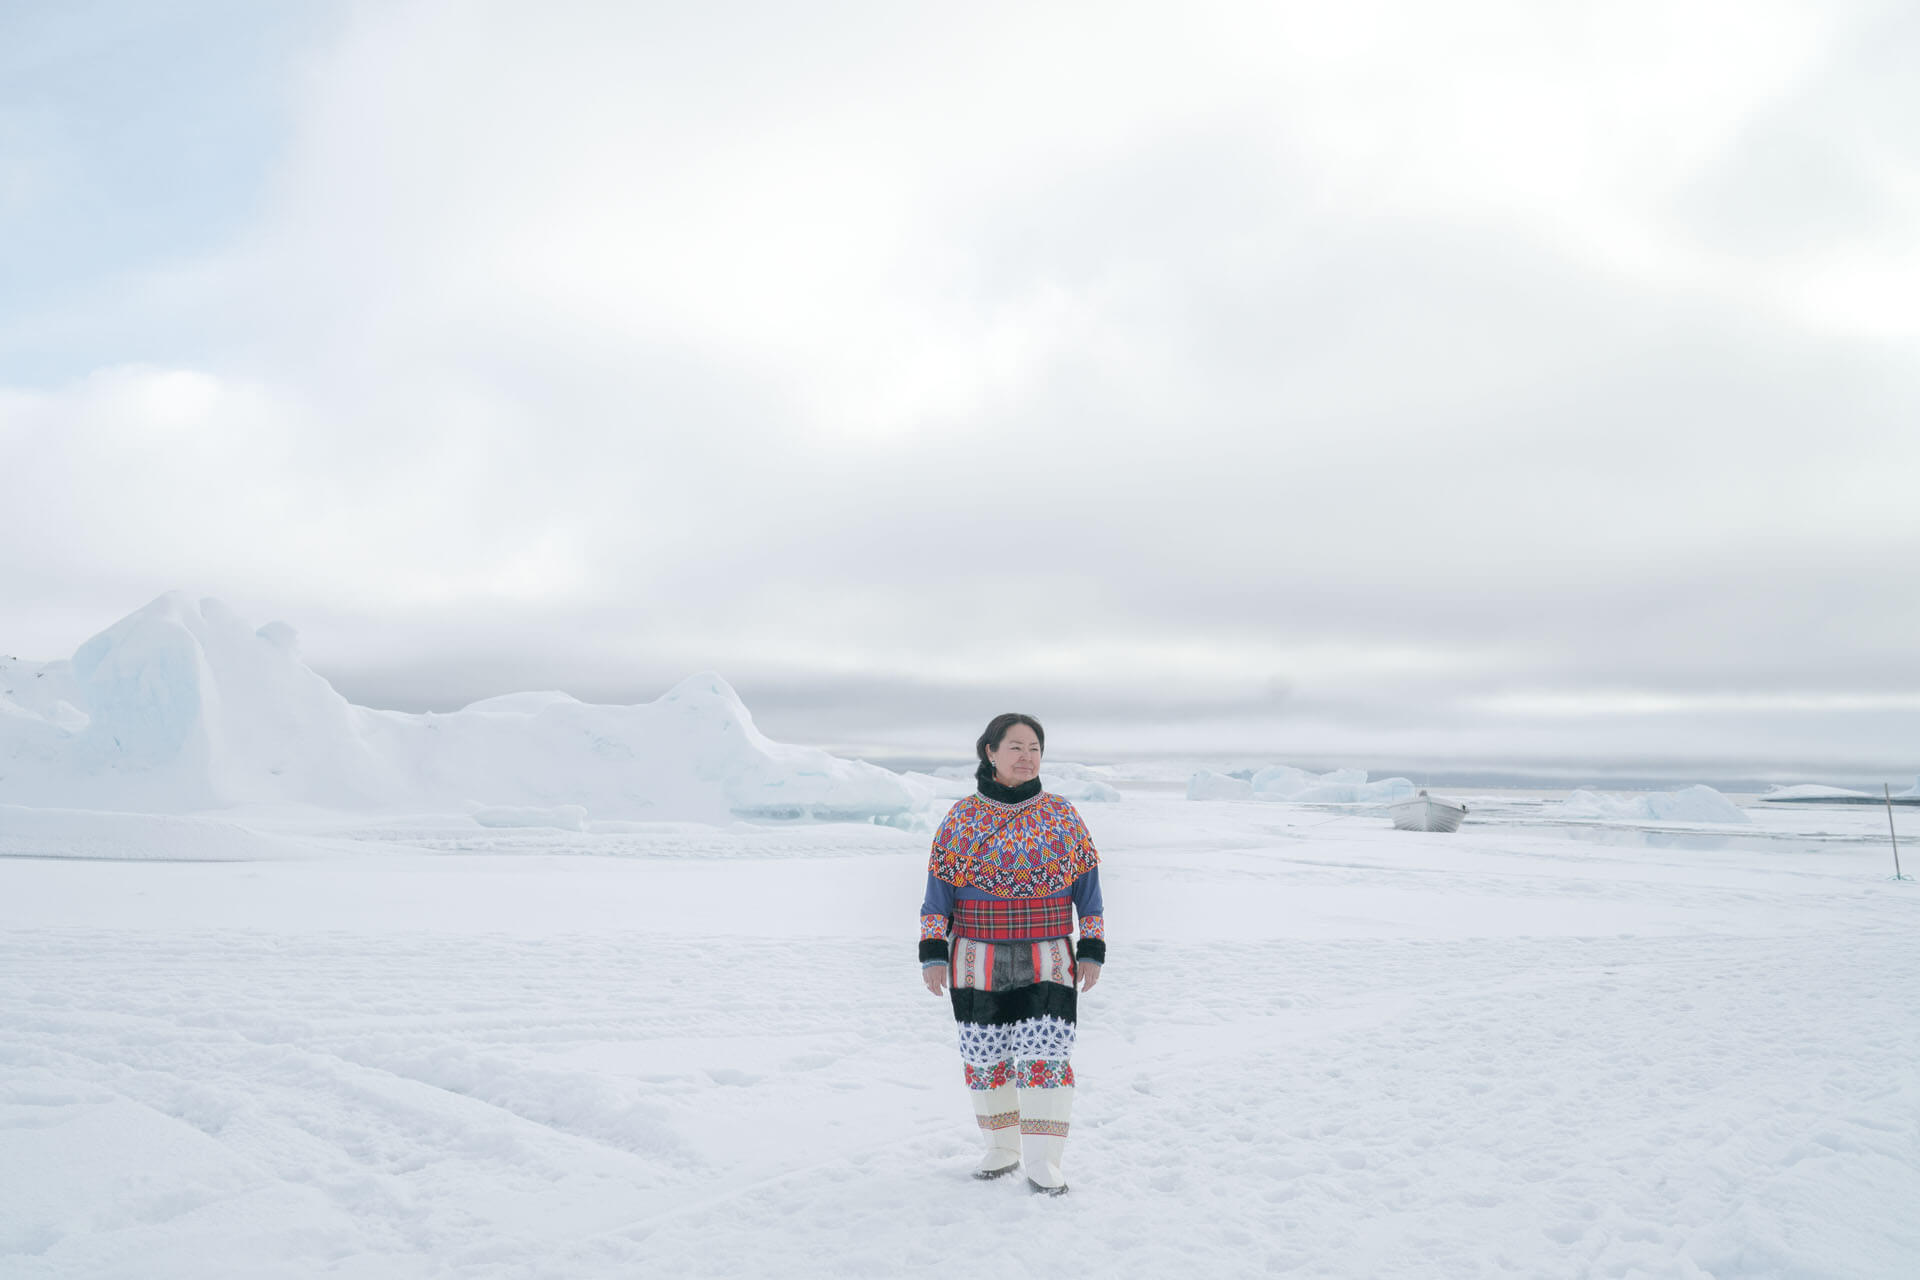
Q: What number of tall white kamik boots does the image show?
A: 2